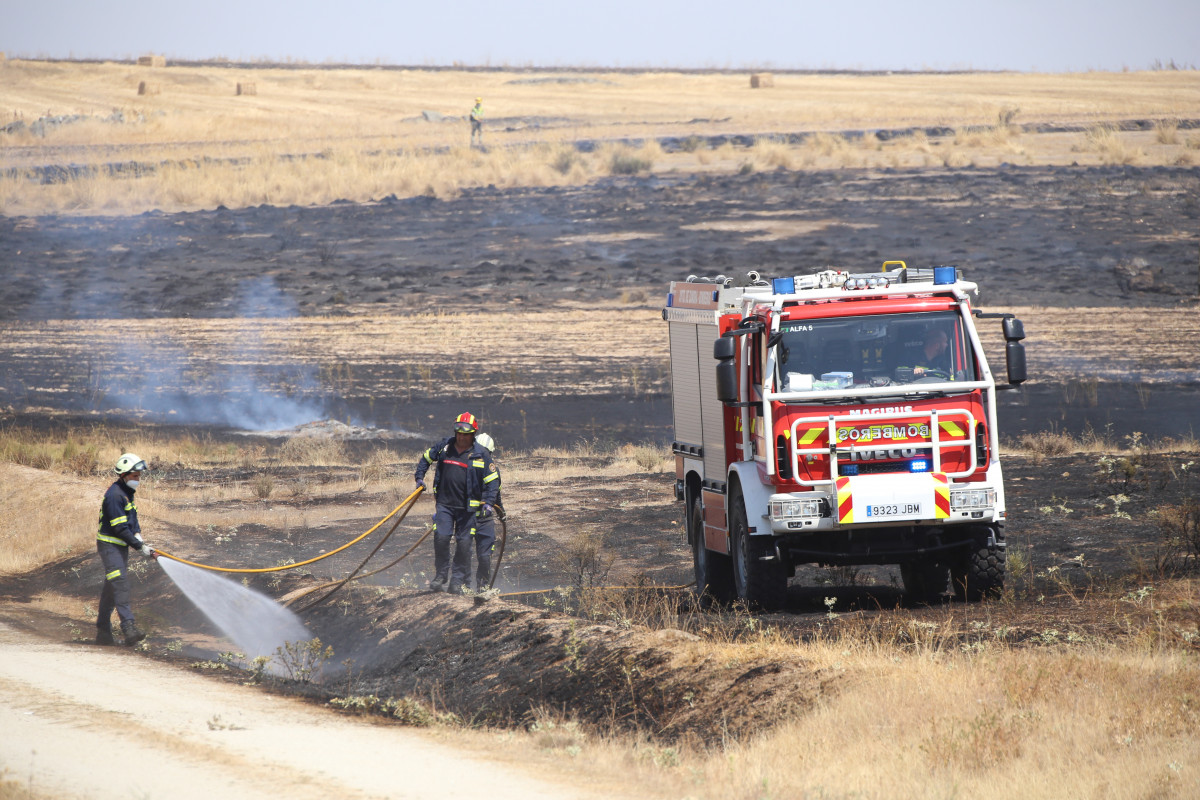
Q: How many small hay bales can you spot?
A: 4